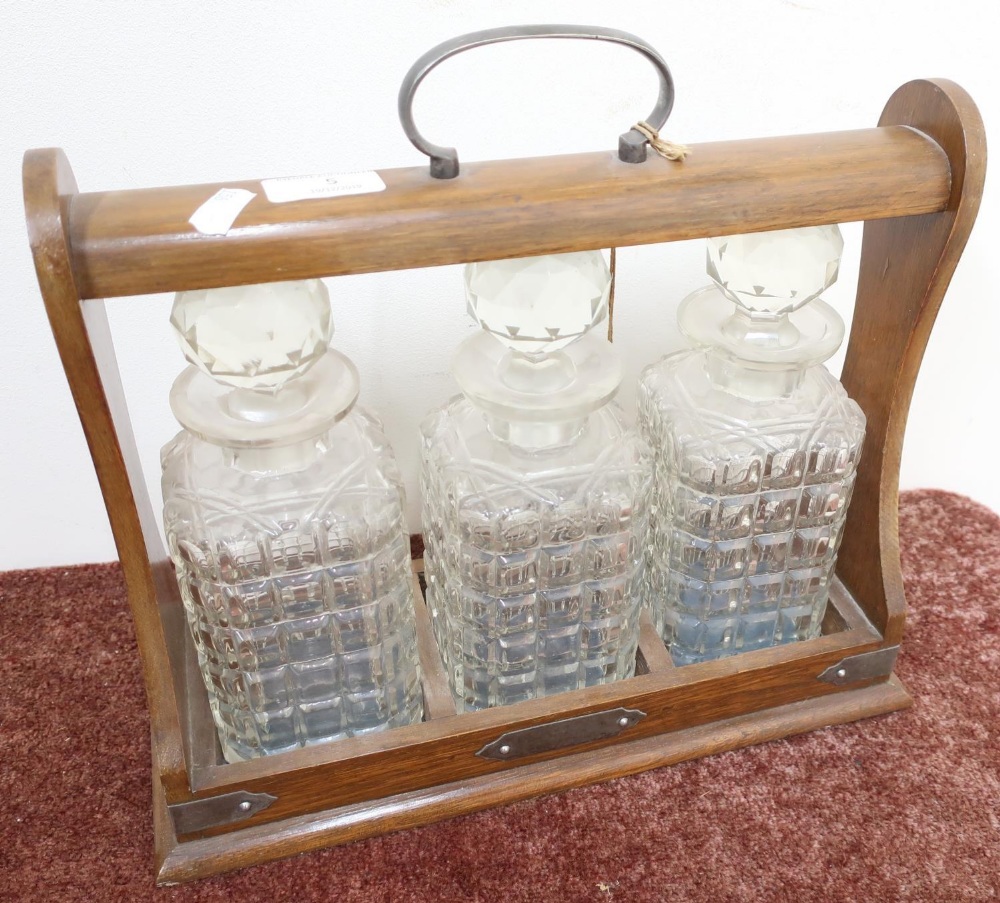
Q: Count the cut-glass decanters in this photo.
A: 3